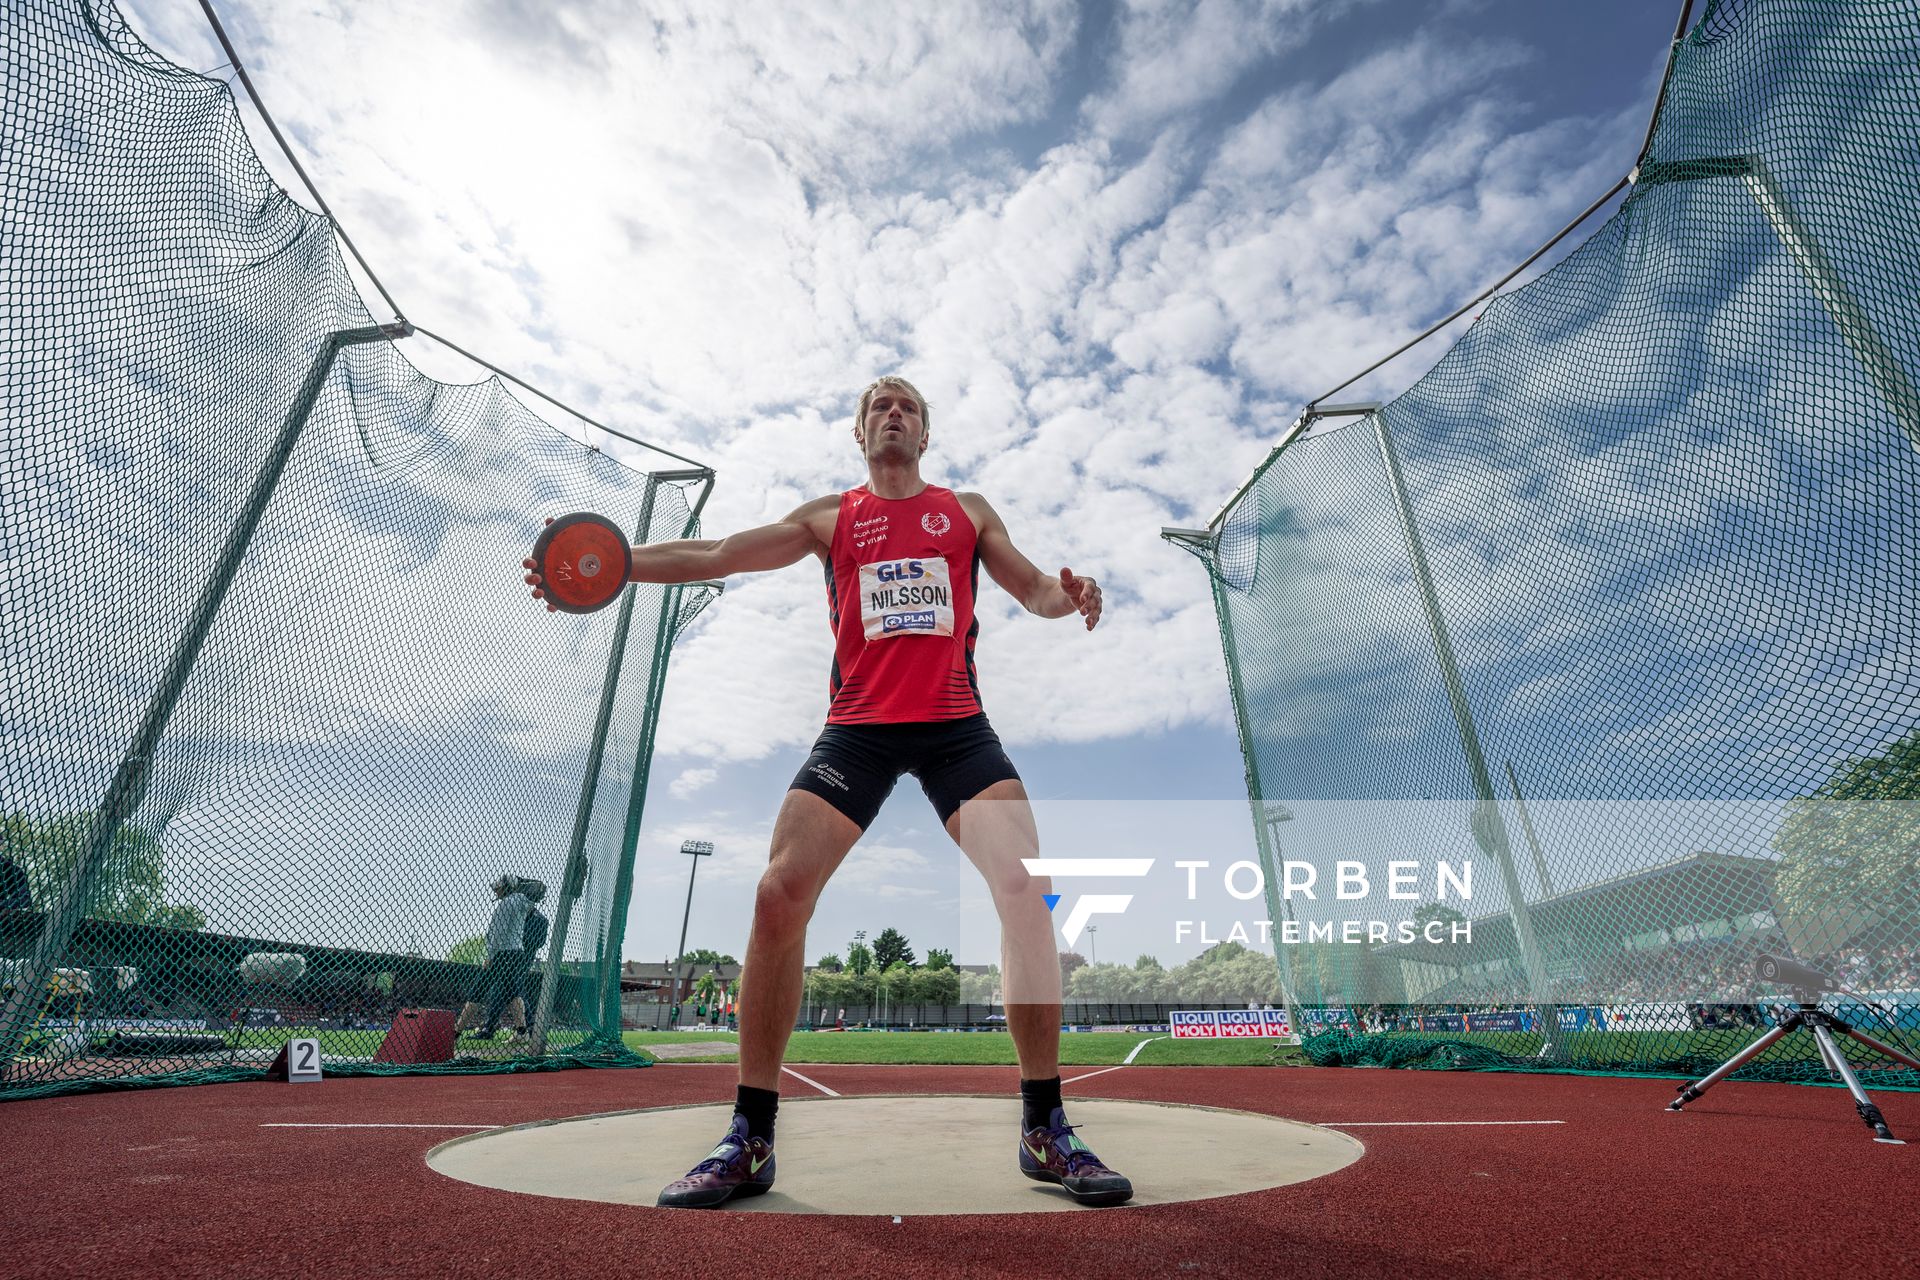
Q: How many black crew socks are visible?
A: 2